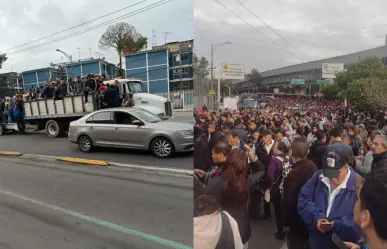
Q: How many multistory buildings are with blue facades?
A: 3